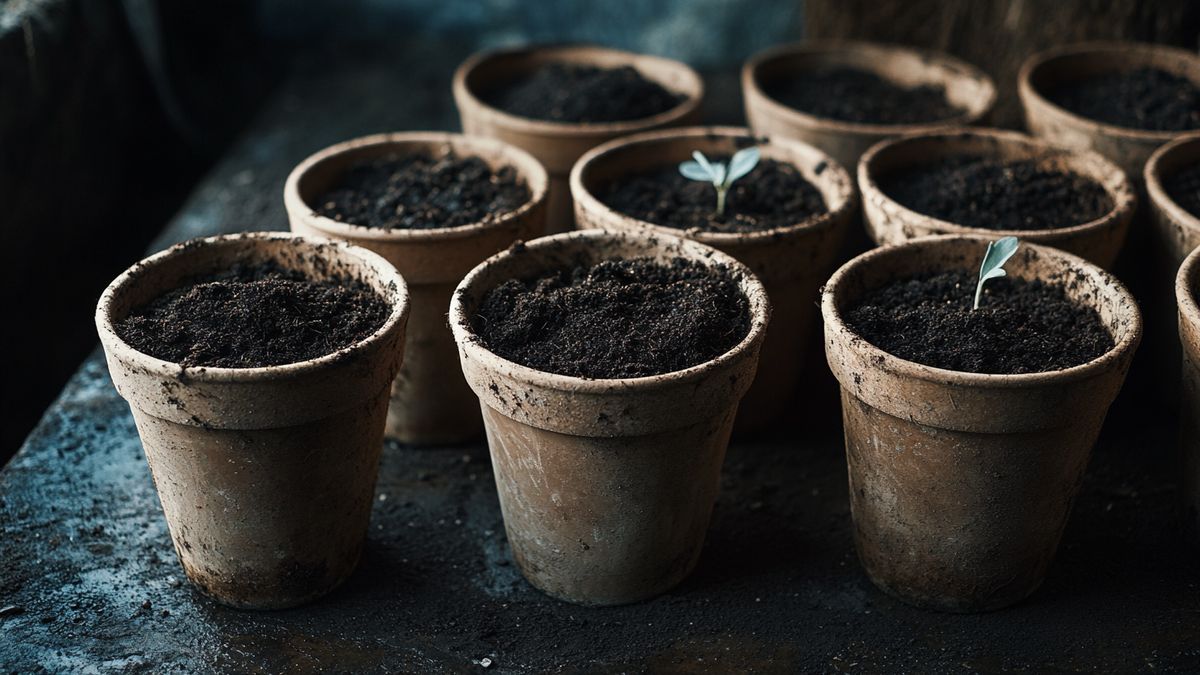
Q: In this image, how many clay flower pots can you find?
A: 11